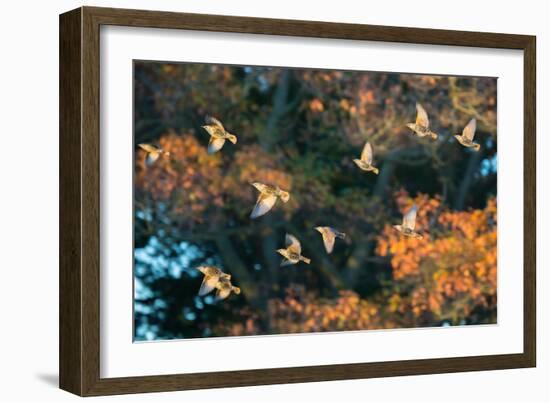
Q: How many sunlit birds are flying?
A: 11